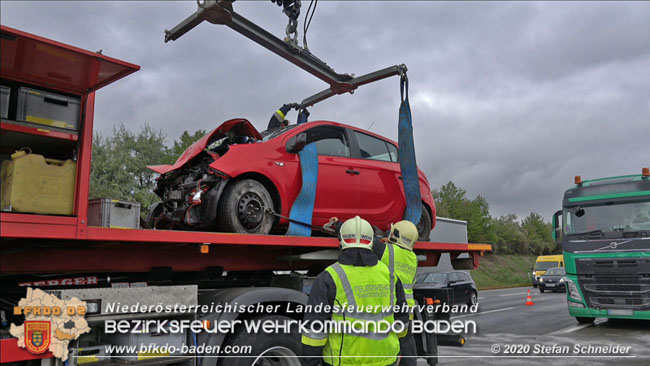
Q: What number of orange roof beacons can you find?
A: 2